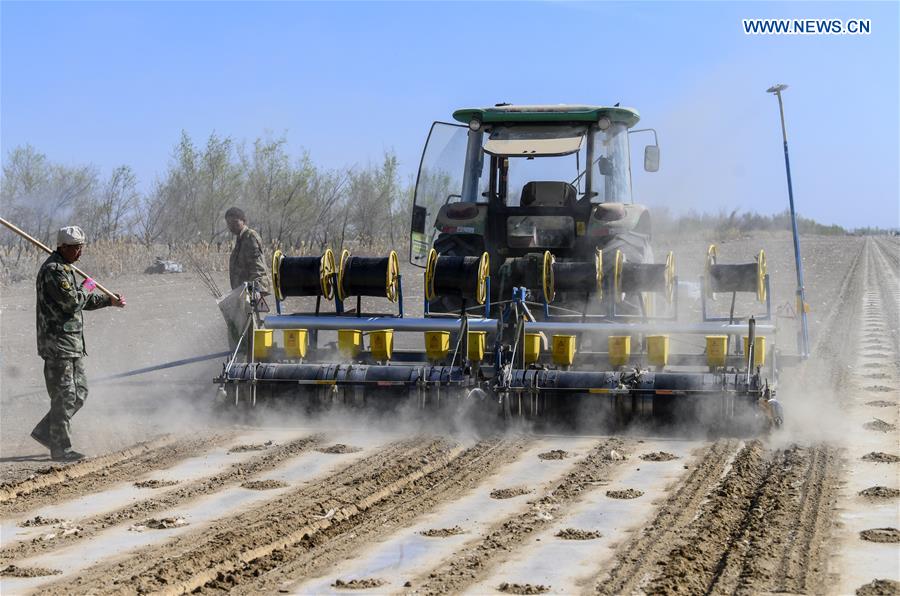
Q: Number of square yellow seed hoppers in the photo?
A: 12